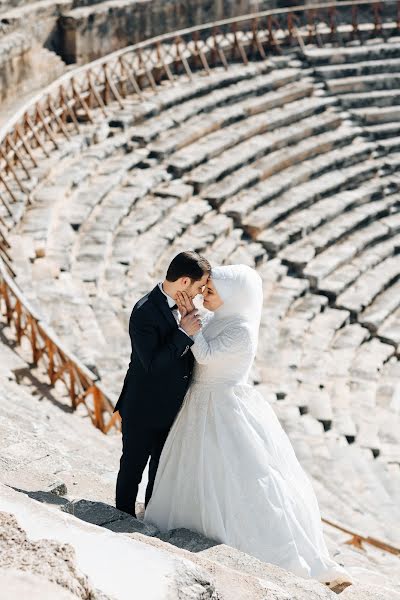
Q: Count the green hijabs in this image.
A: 0